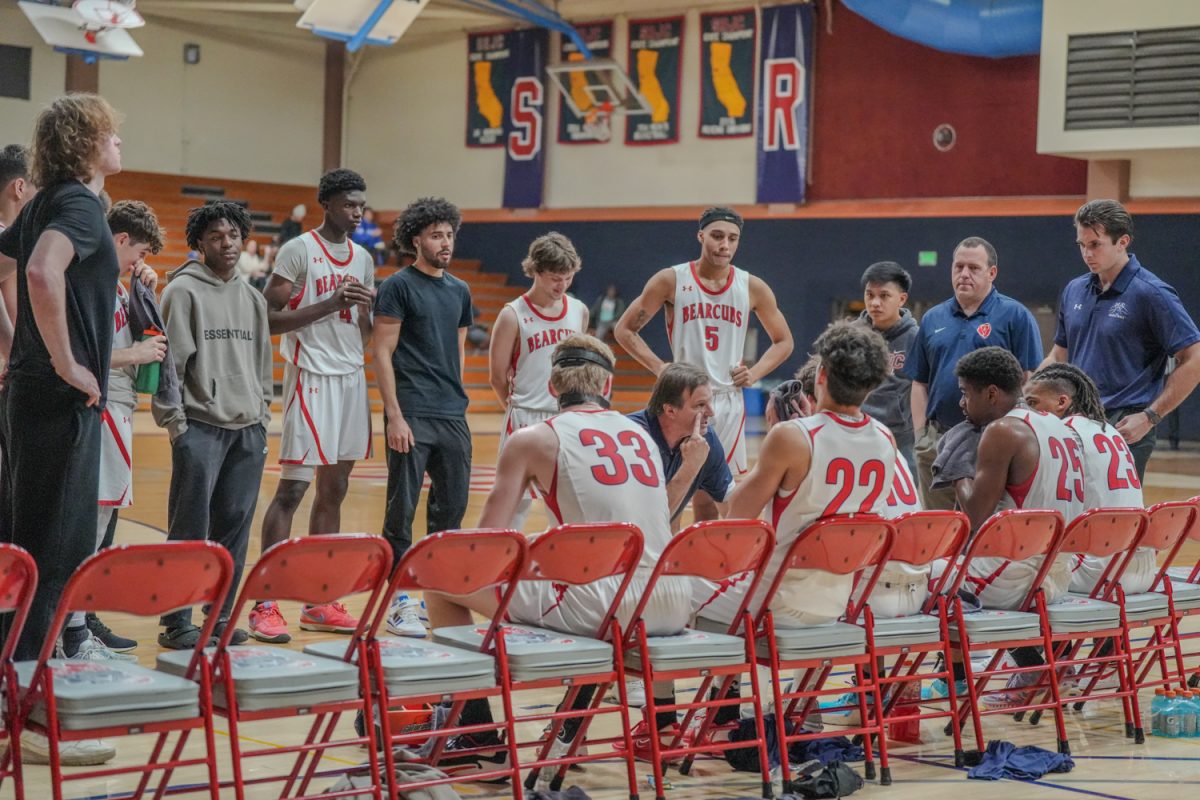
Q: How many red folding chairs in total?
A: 12